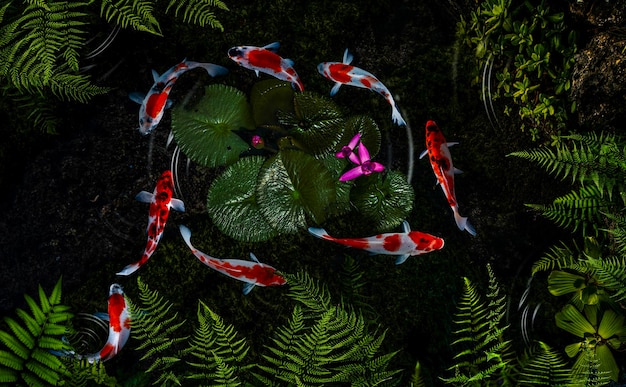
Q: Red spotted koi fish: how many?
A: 8